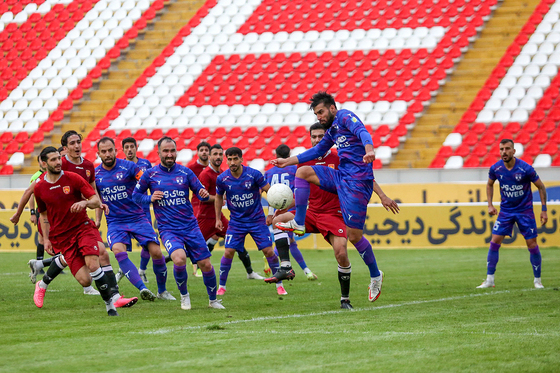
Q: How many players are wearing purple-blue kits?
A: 7